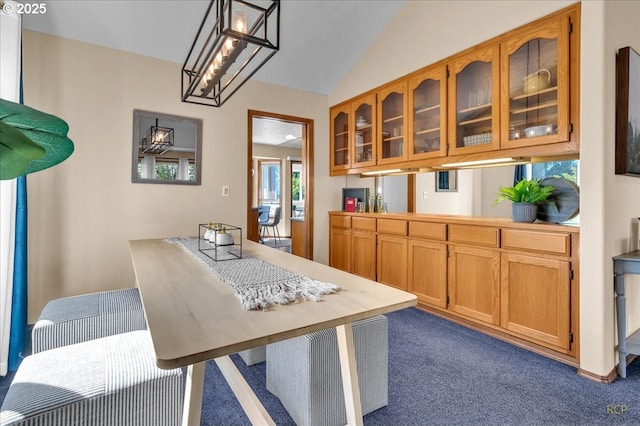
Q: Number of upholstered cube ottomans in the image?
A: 4